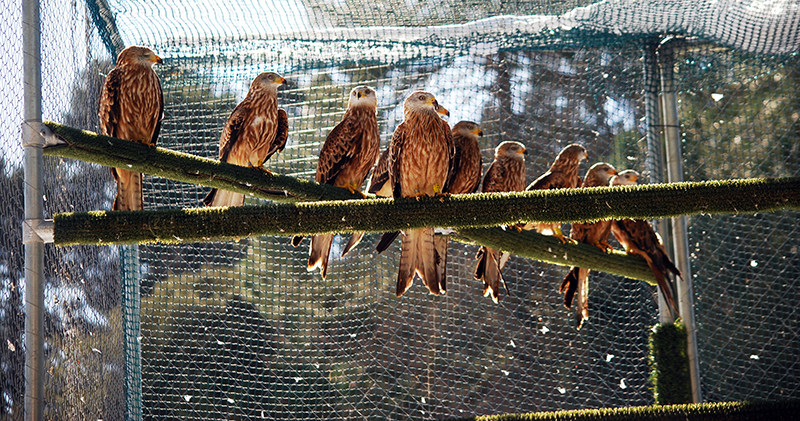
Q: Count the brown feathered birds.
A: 10